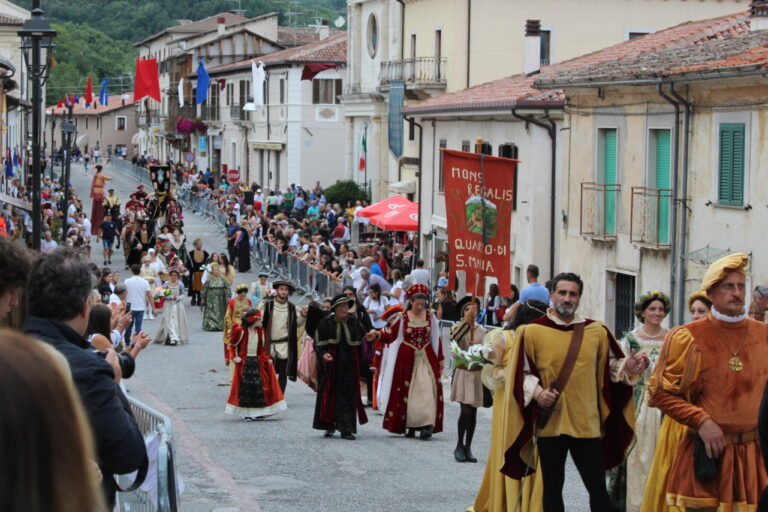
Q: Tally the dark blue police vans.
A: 0